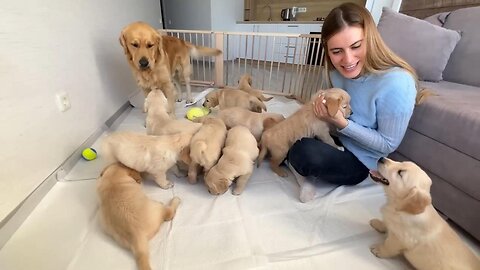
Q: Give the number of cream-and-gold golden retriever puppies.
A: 10